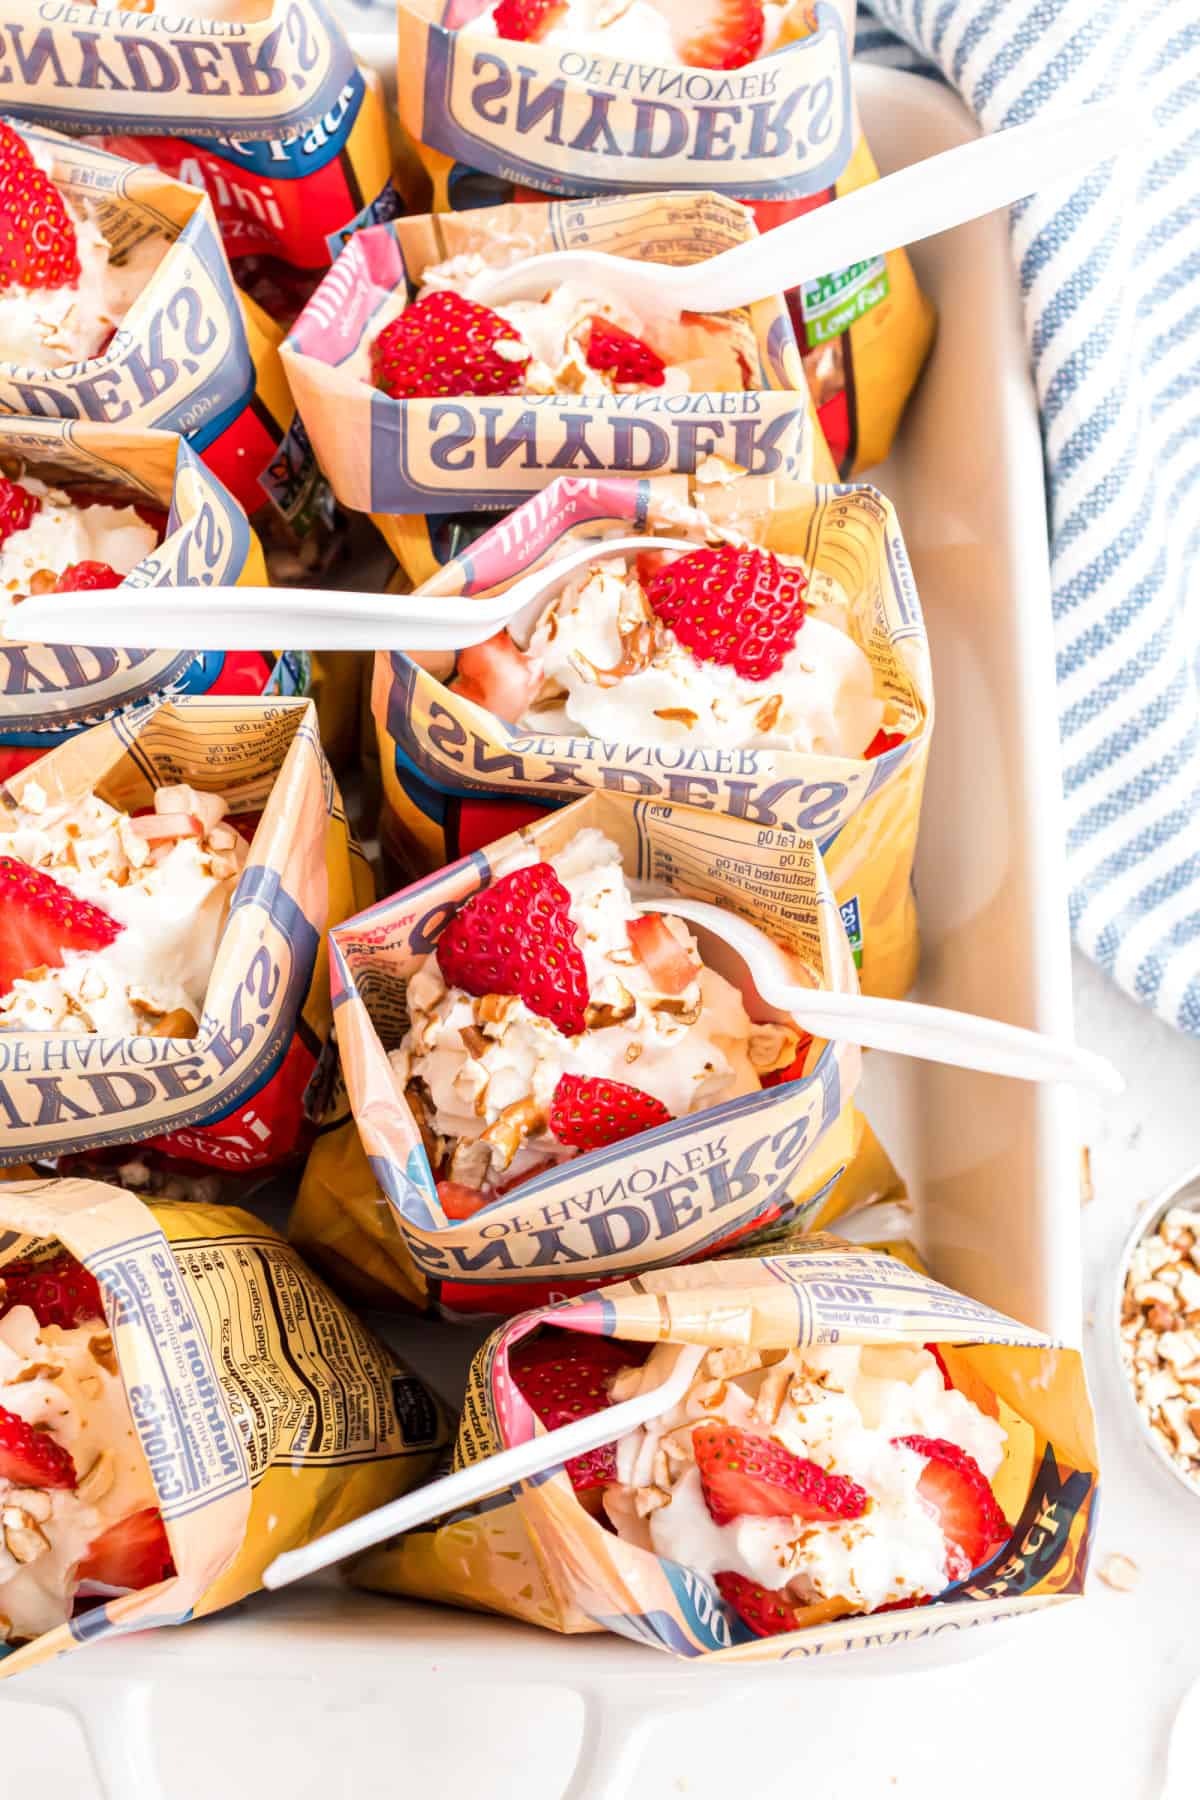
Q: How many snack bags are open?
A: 10